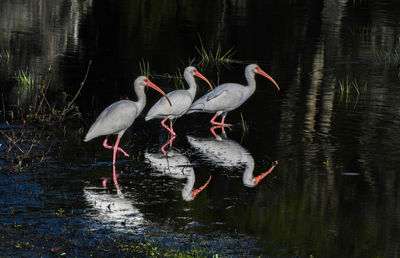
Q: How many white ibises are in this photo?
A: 3